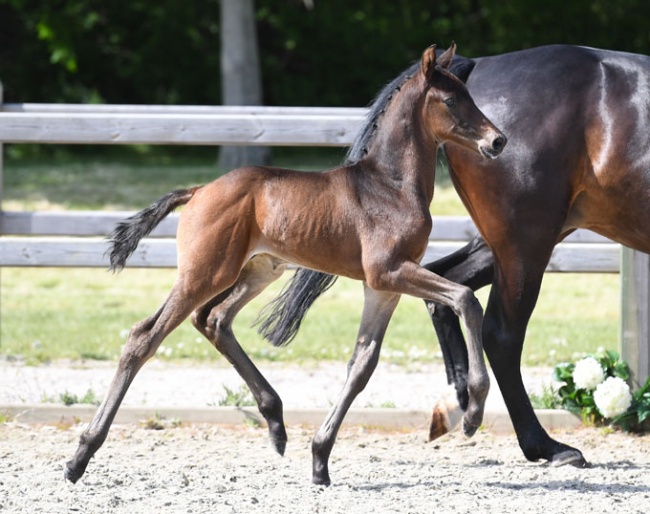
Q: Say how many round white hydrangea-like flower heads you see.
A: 2